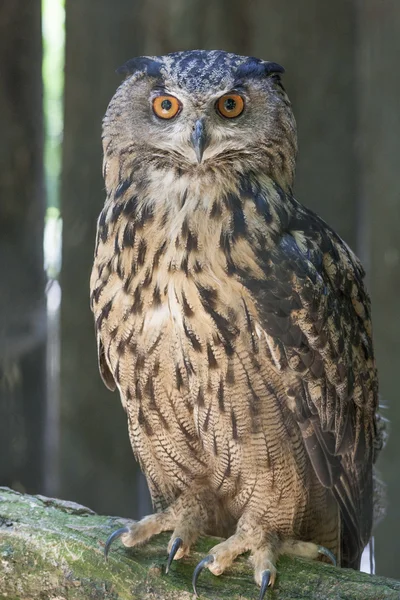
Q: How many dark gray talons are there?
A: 5